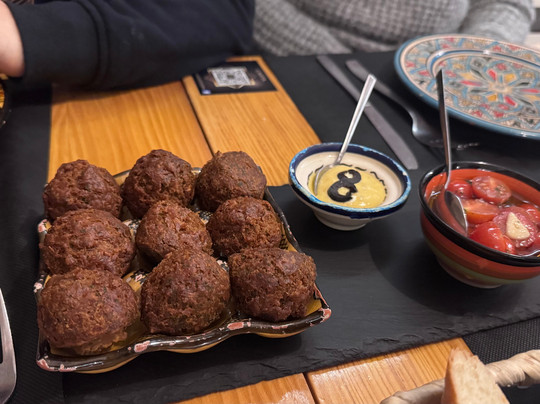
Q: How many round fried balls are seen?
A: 9